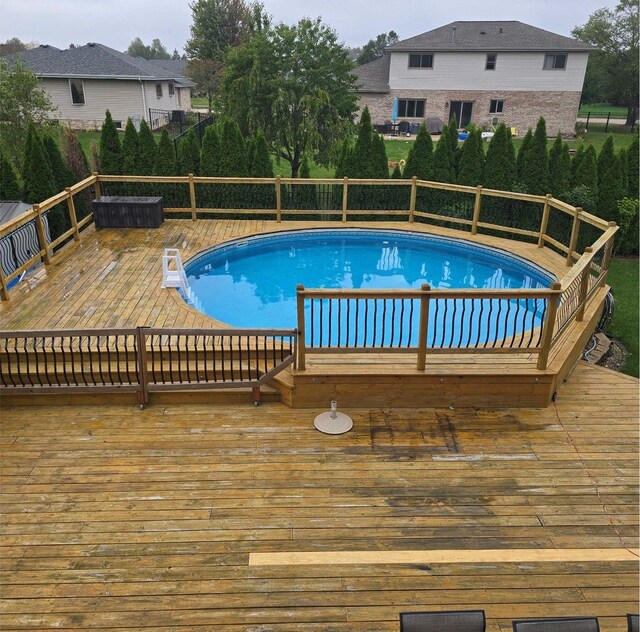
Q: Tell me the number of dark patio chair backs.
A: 3